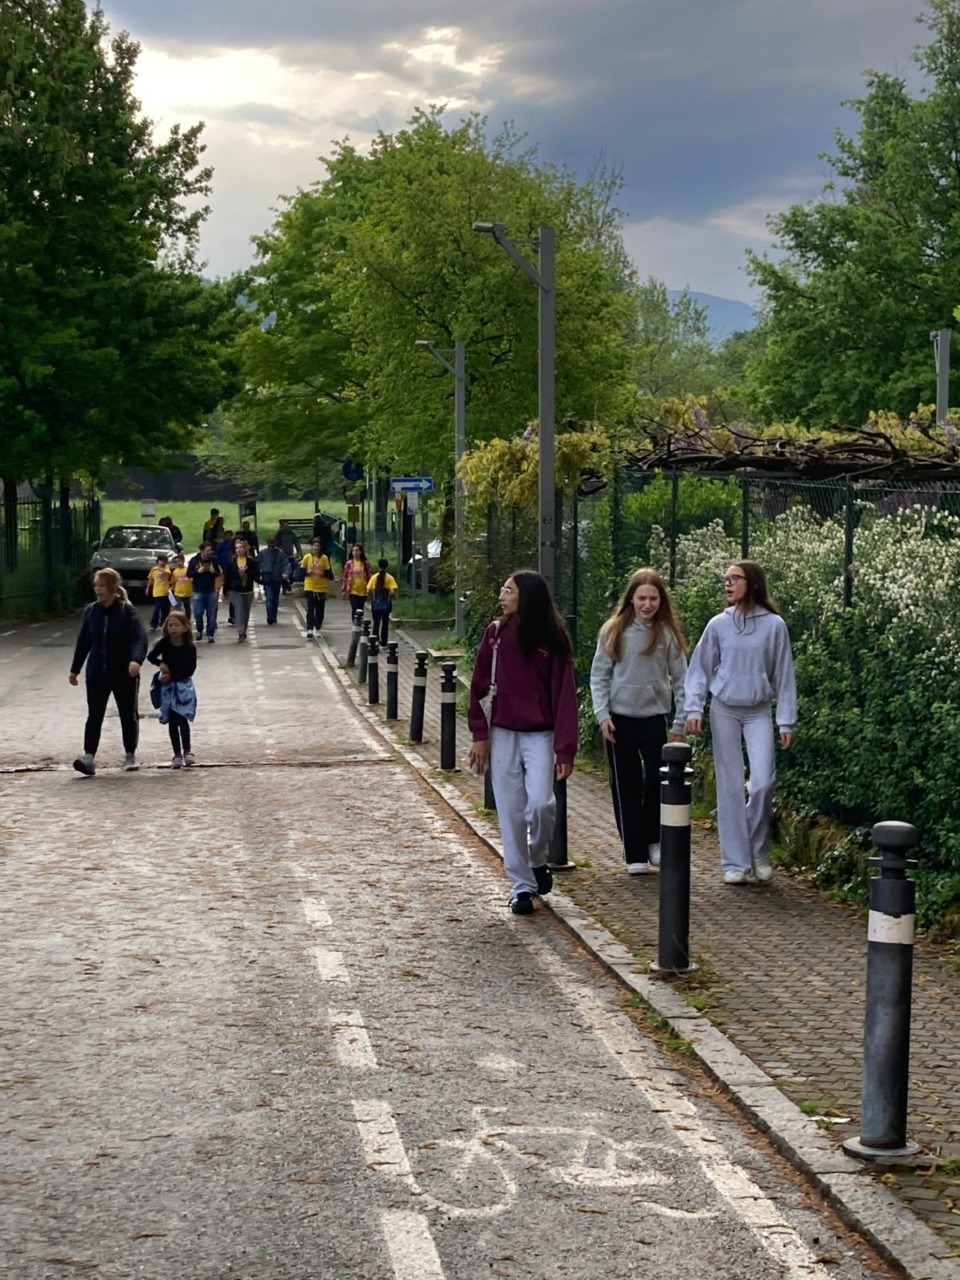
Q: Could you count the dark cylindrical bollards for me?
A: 10